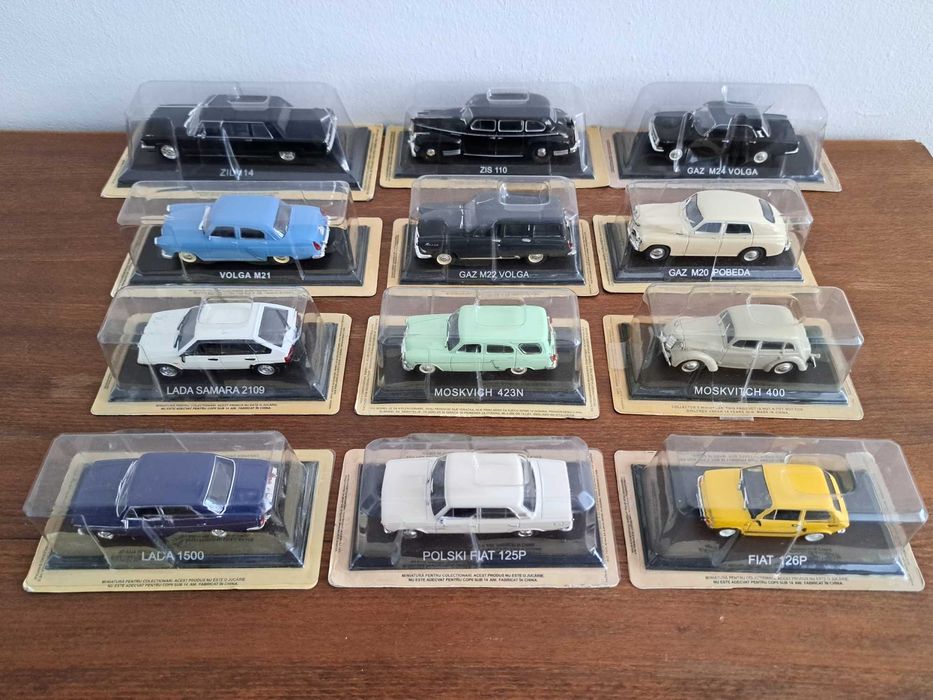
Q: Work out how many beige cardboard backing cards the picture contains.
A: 12